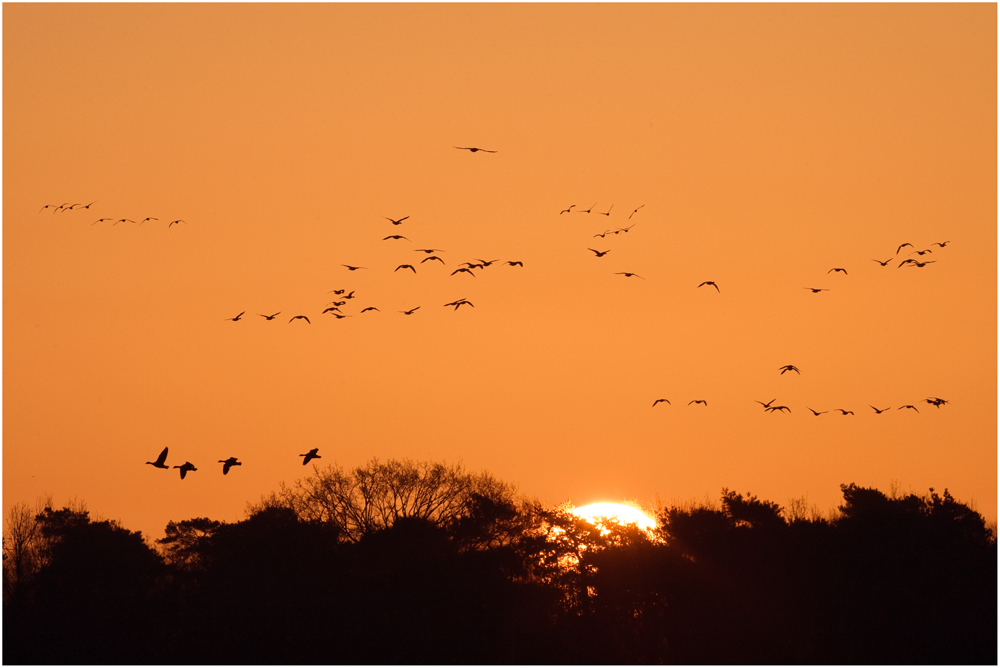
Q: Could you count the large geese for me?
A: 4